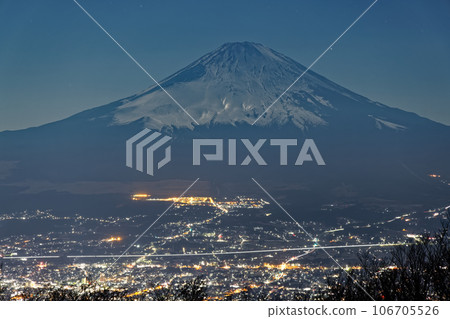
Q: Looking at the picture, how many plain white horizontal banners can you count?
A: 1